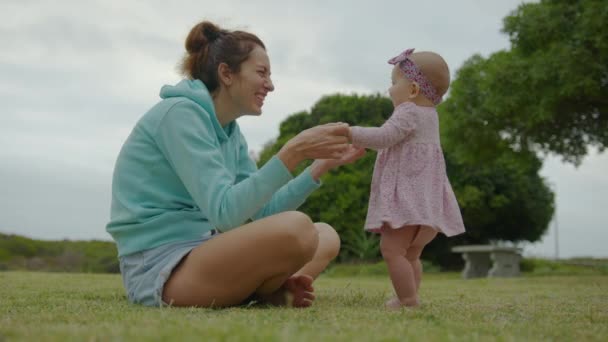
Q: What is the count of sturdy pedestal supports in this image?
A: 2